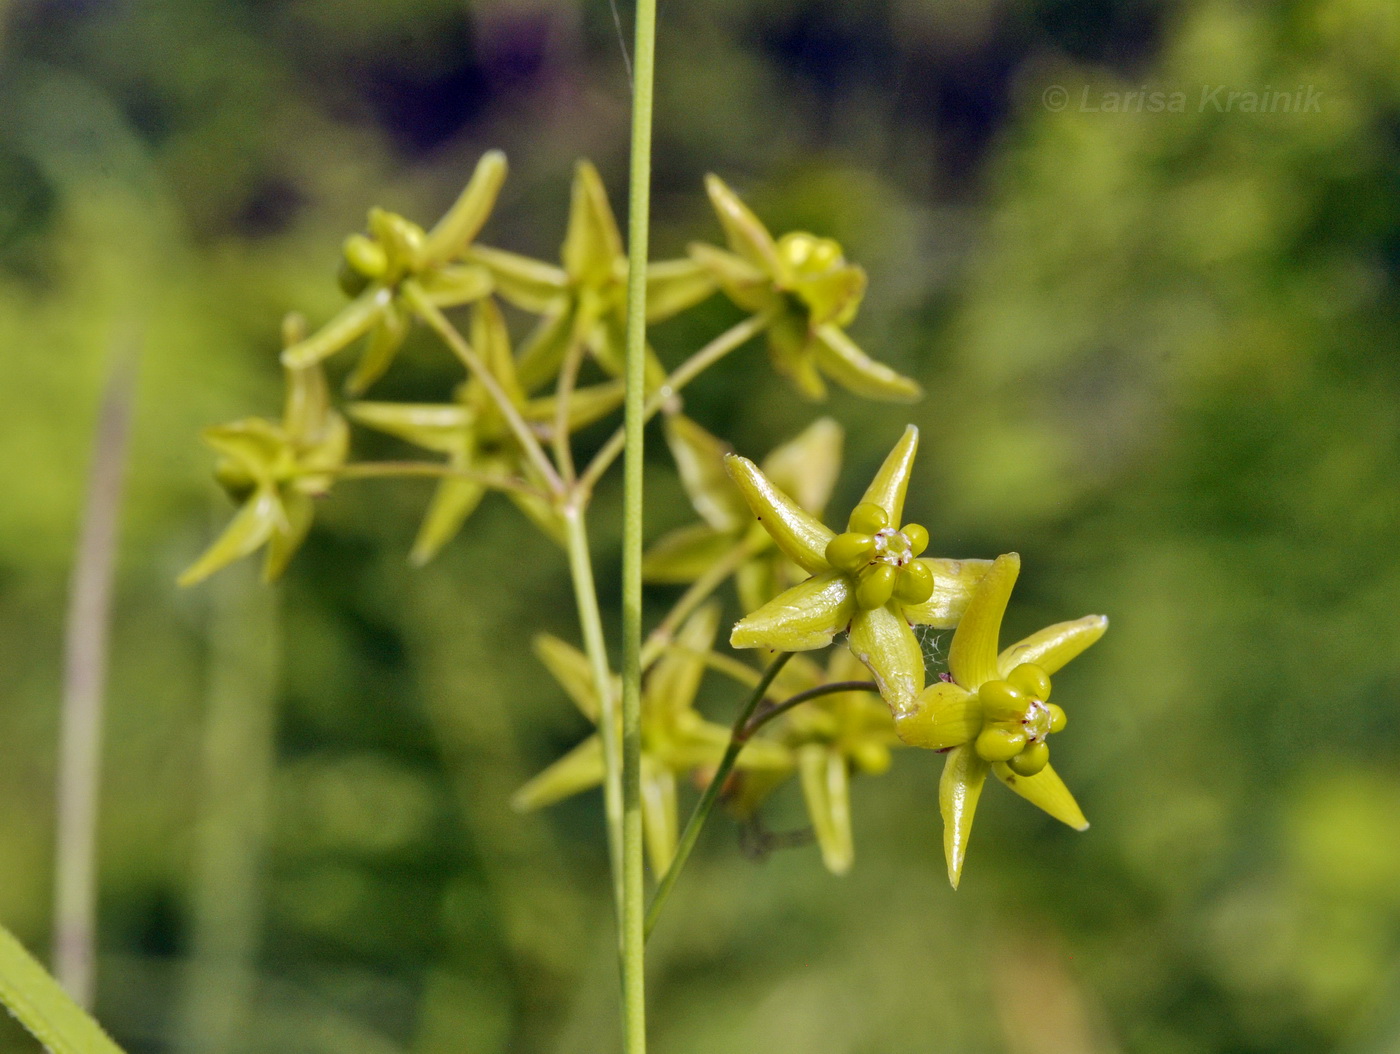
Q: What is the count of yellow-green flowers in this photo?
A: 10